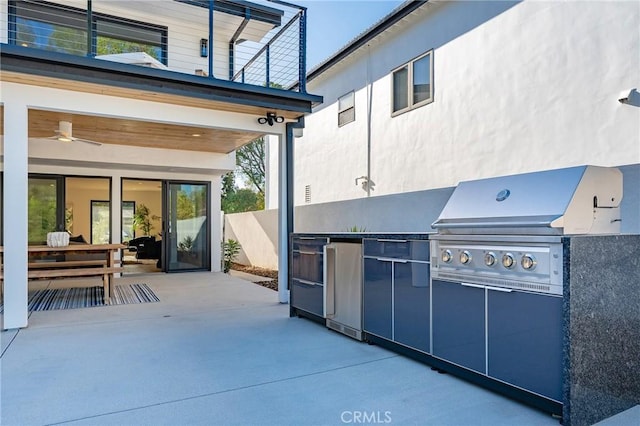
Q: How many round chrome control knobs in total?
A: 5